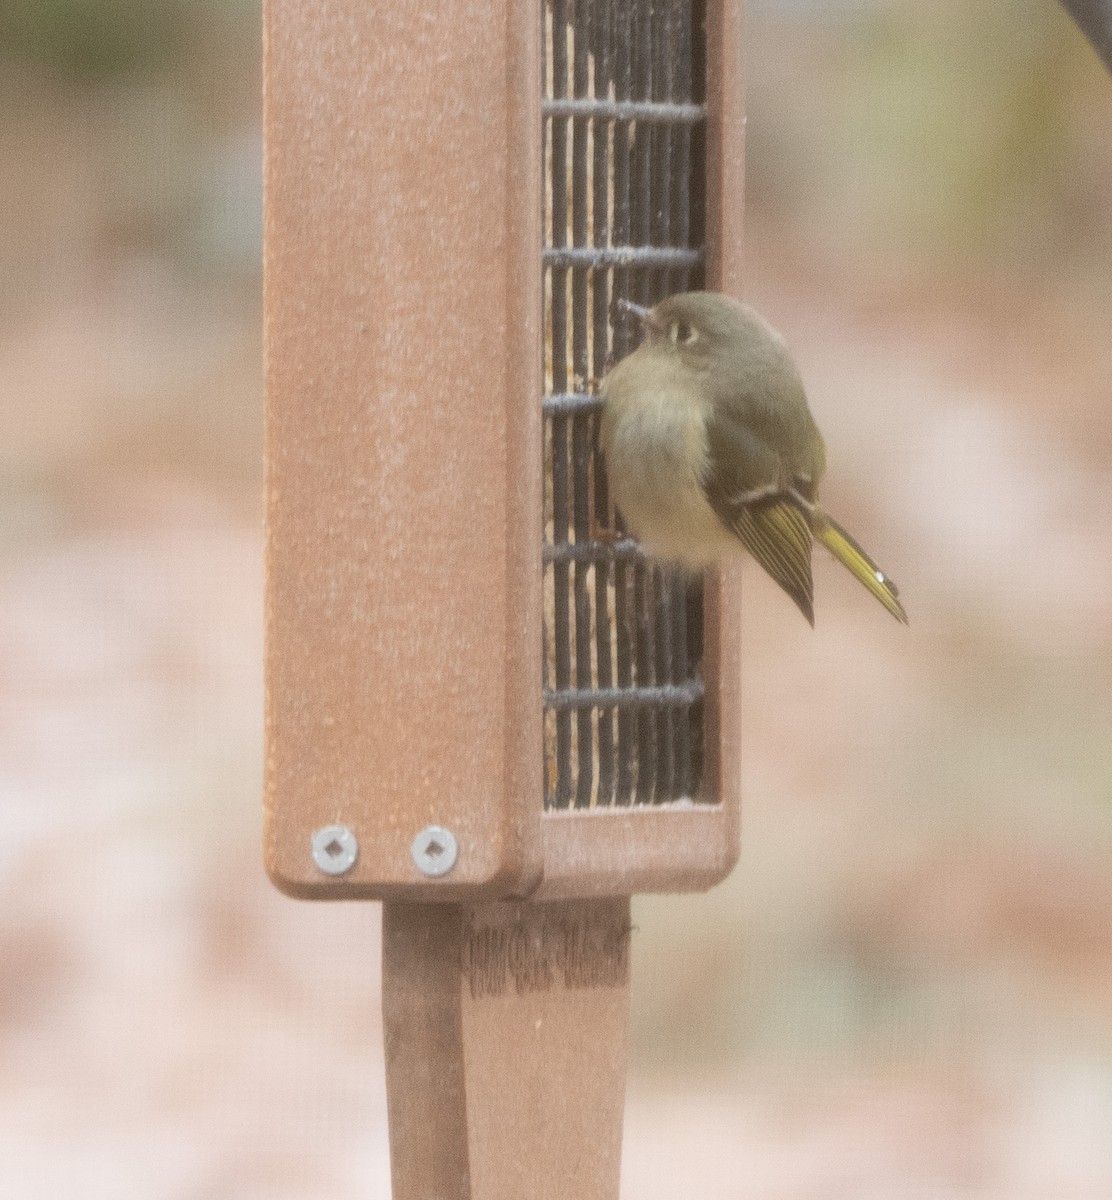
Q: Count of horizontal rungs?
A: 5